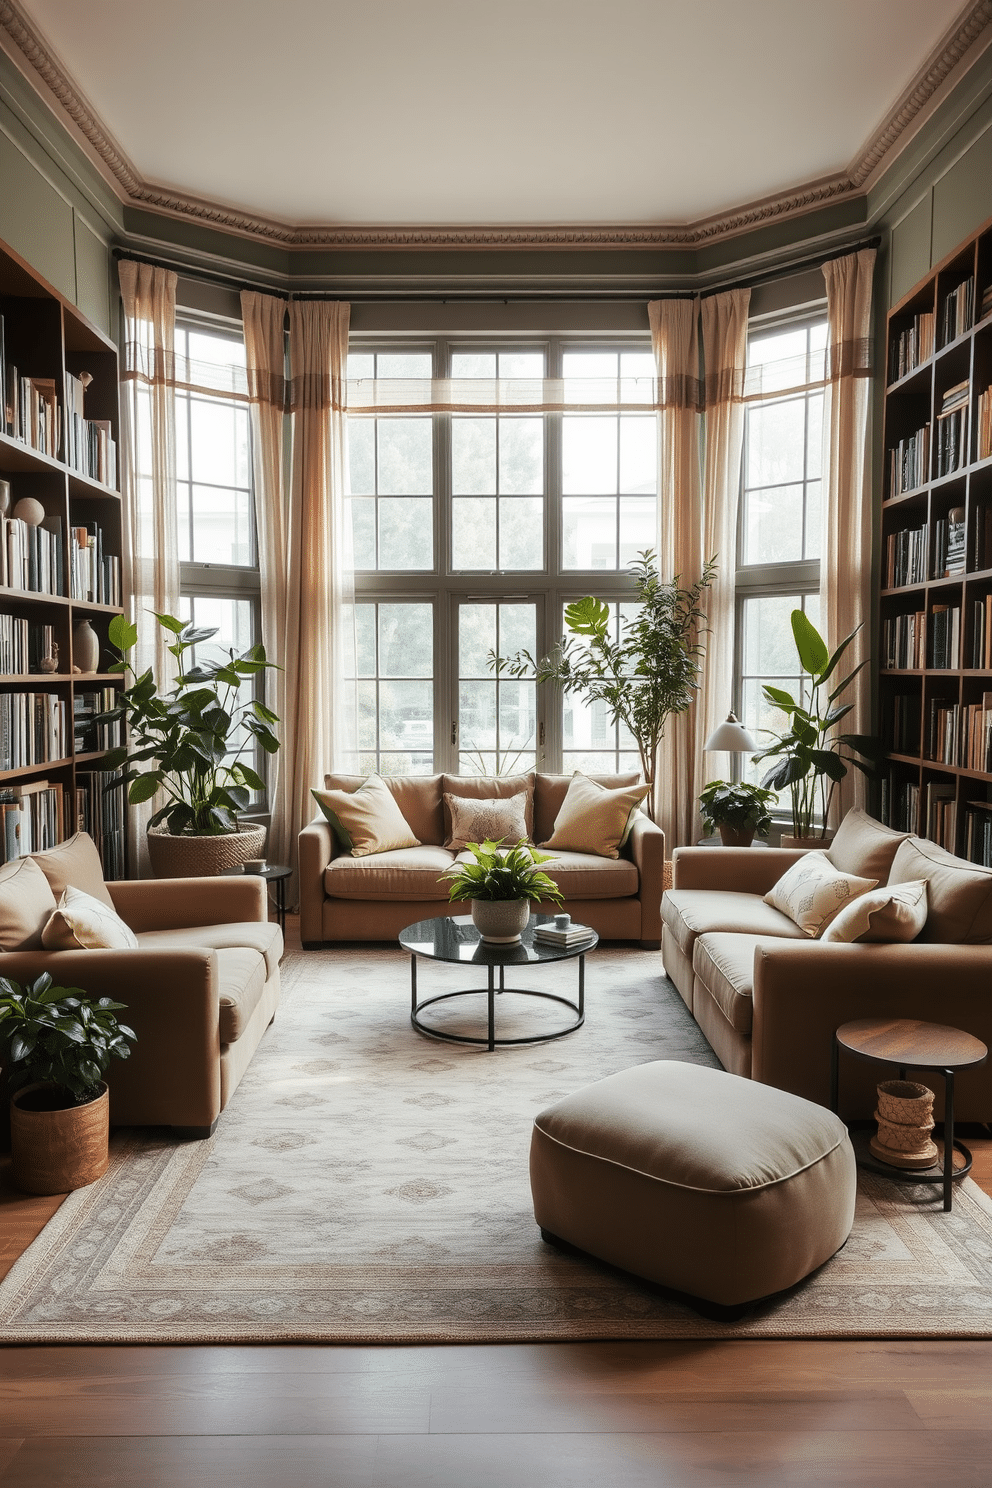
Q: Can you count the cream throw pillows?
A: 6